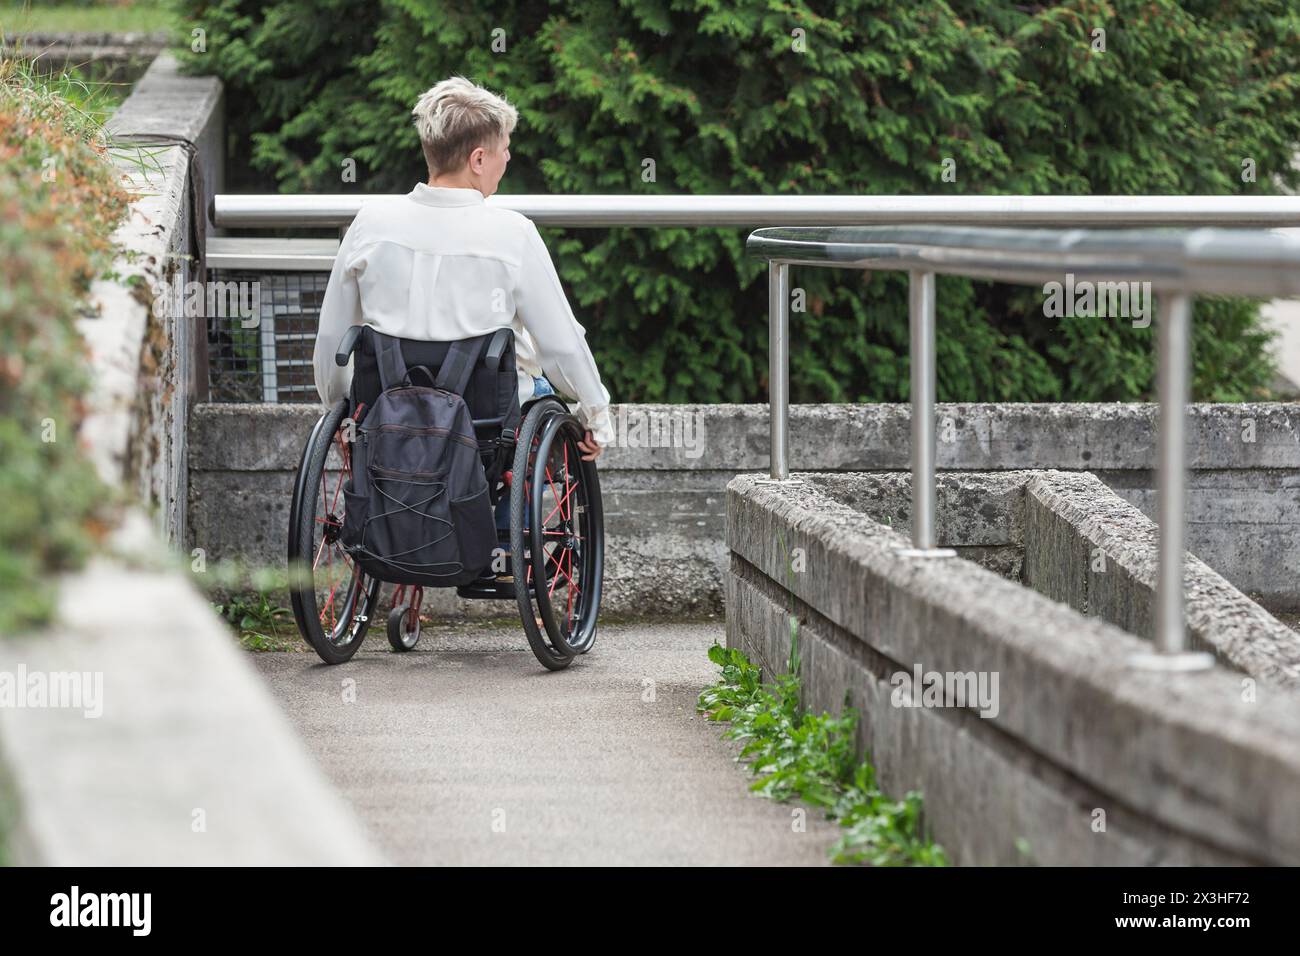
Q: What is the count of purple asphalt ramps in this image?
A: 0